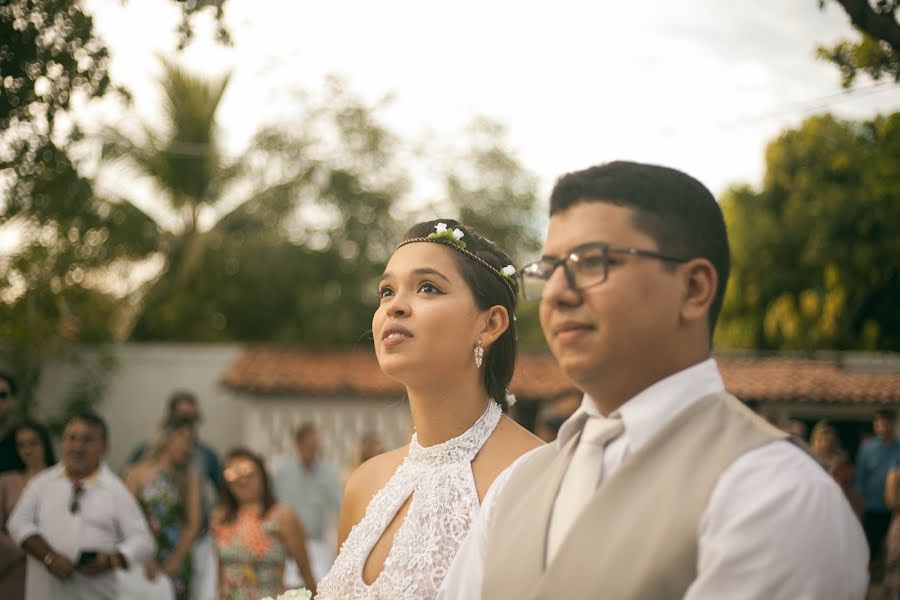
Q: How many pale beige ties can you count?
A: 1